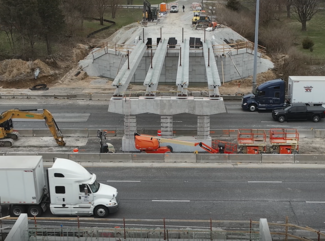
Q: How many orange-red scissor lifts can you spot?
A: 2